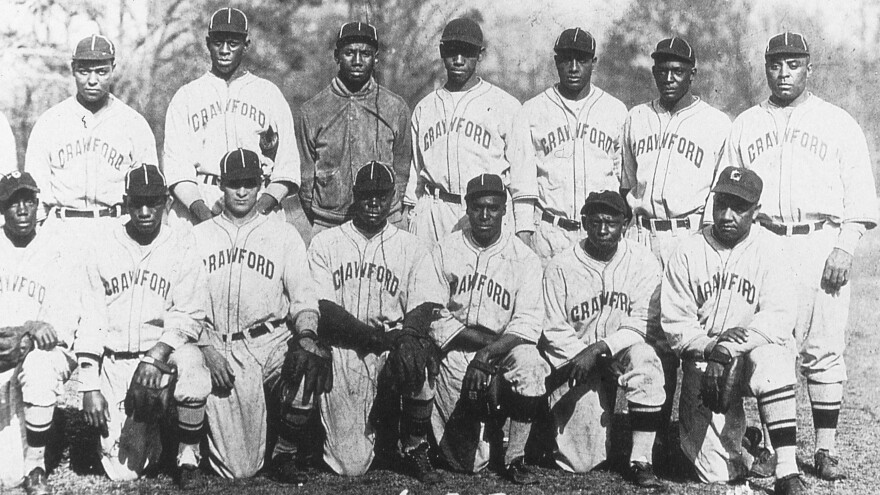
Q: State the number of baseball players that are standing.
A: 7